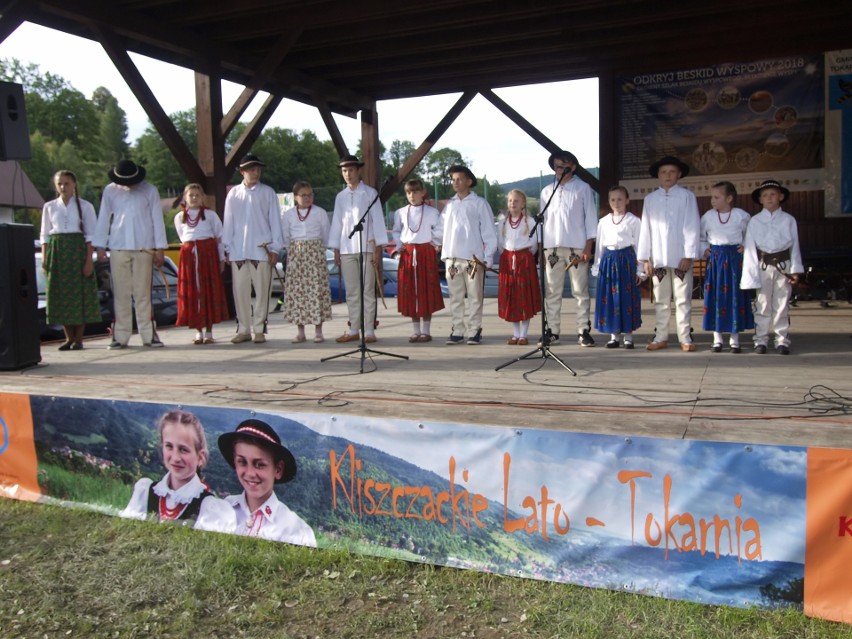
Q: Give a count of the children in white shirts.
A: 14